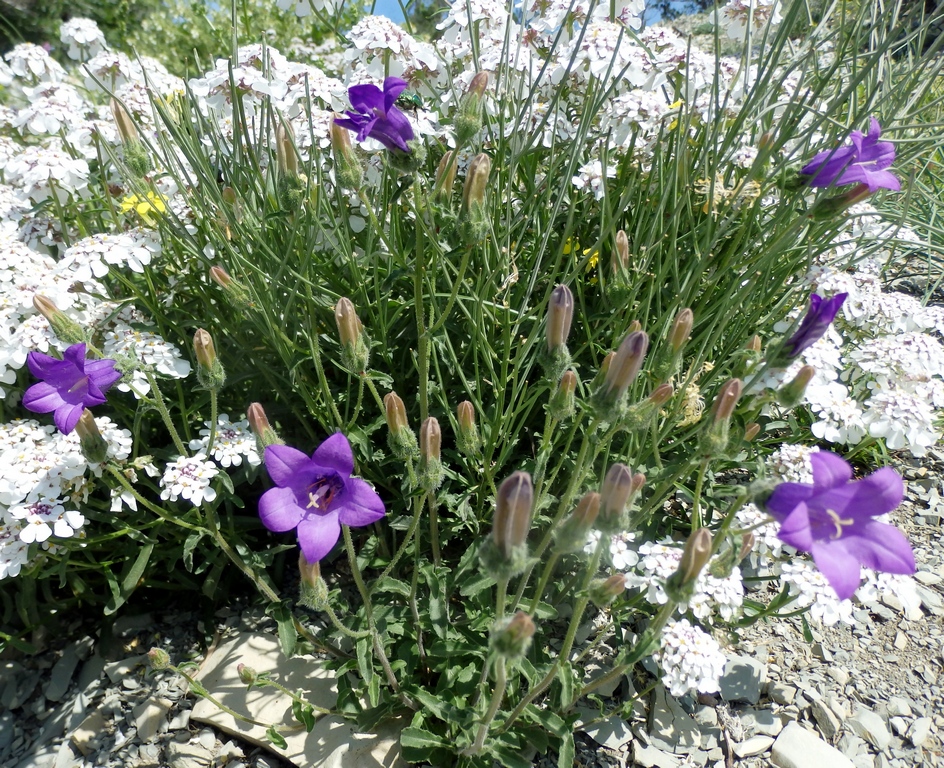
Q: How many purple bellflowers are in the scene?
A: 6